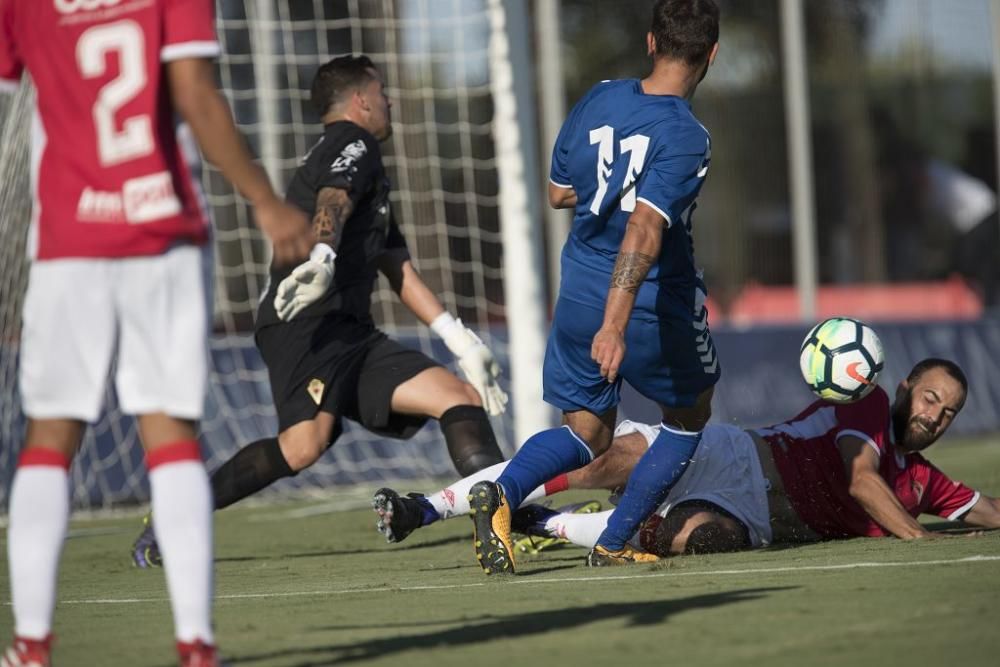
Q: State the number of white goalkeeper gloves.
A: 2